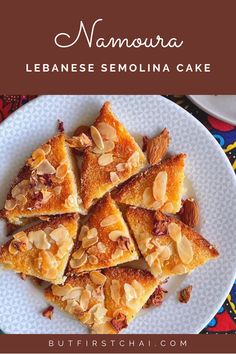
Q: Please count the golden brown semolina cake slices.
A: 7